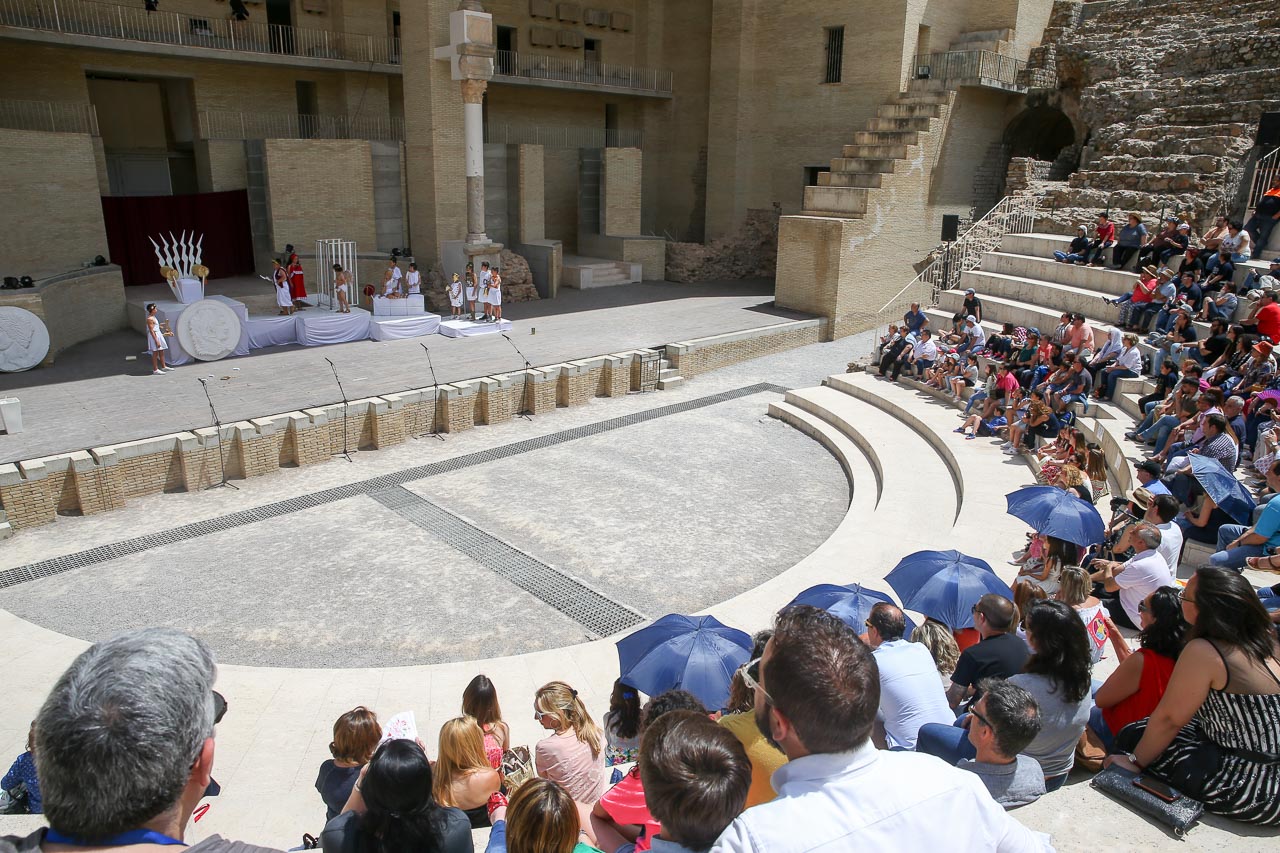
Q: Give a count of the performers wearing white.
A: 10